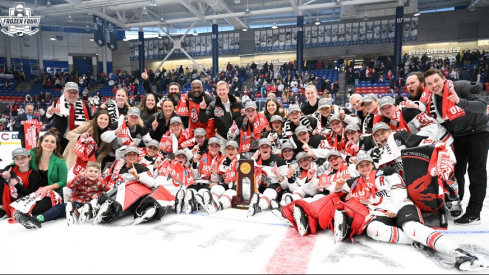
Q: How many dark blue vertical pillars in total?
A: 4